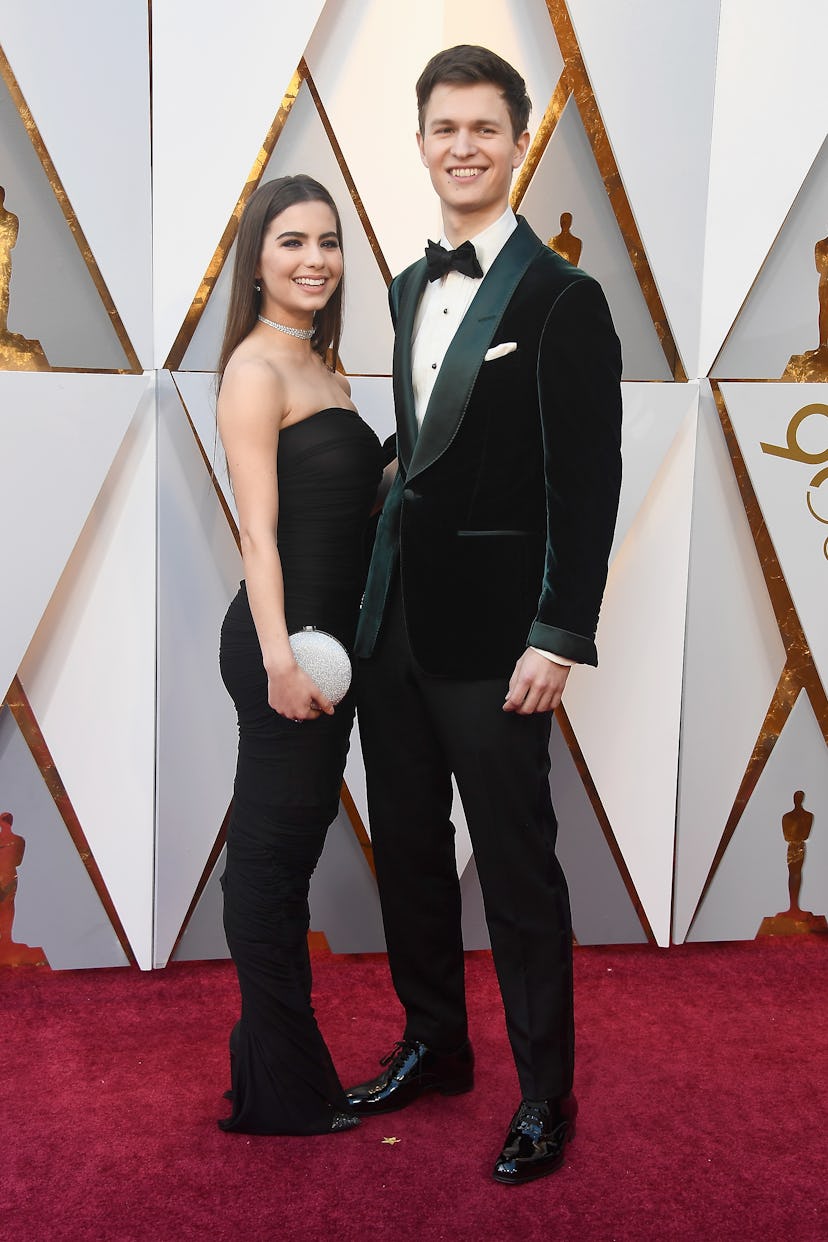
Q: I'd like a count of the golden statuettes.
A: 5